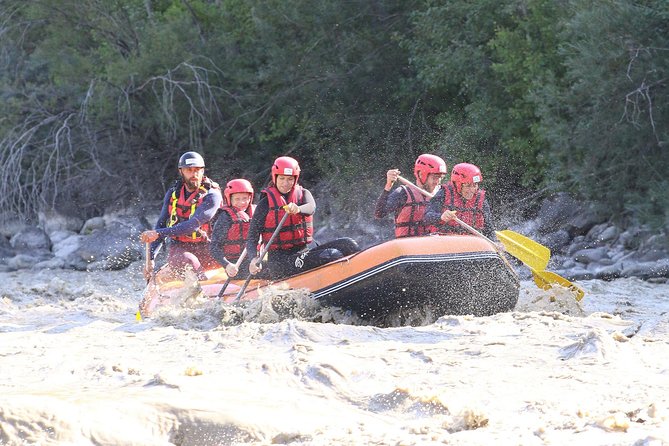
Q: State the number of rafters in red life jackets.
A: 5